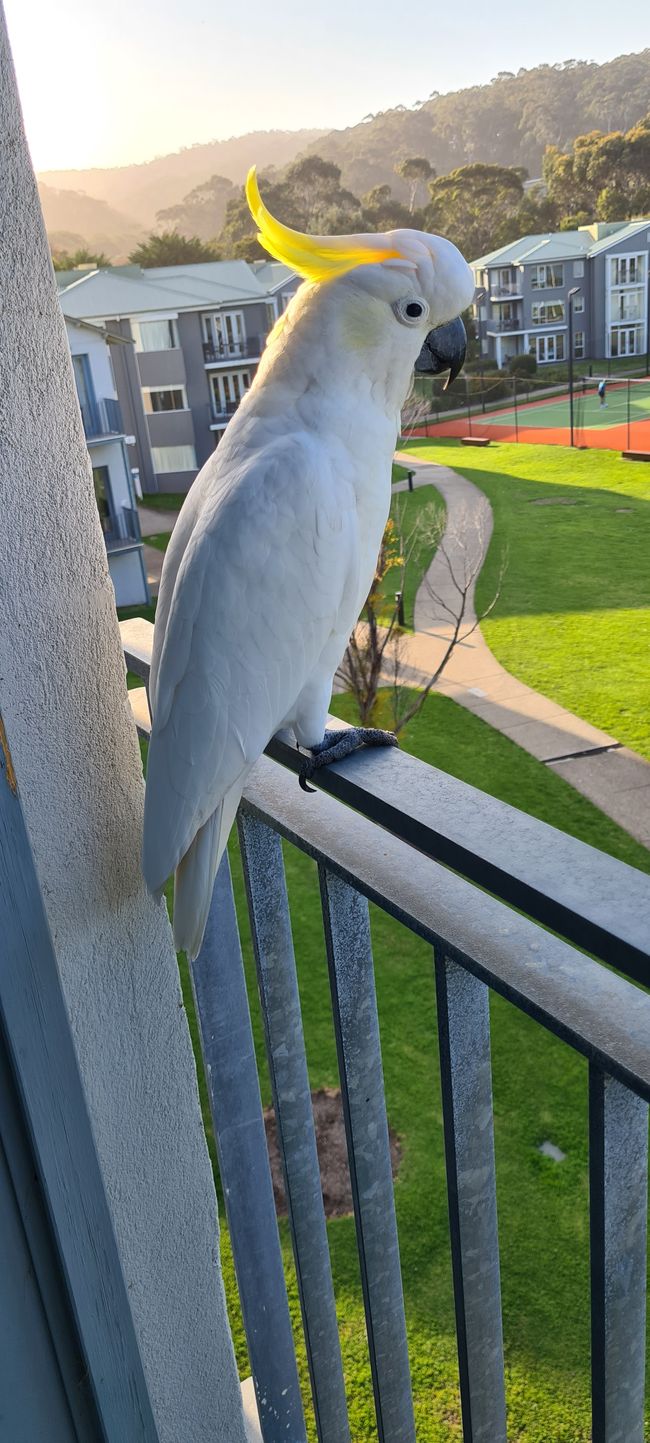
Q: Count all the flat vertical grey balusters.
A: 5